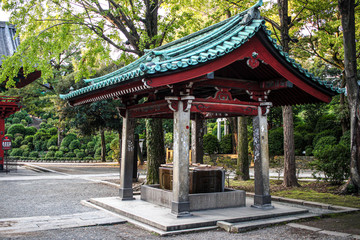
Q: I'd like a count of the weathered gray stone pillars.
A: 4